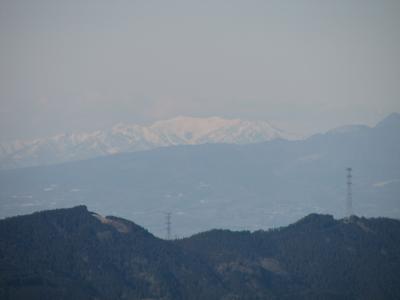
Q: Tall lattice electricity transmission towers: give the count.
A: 2